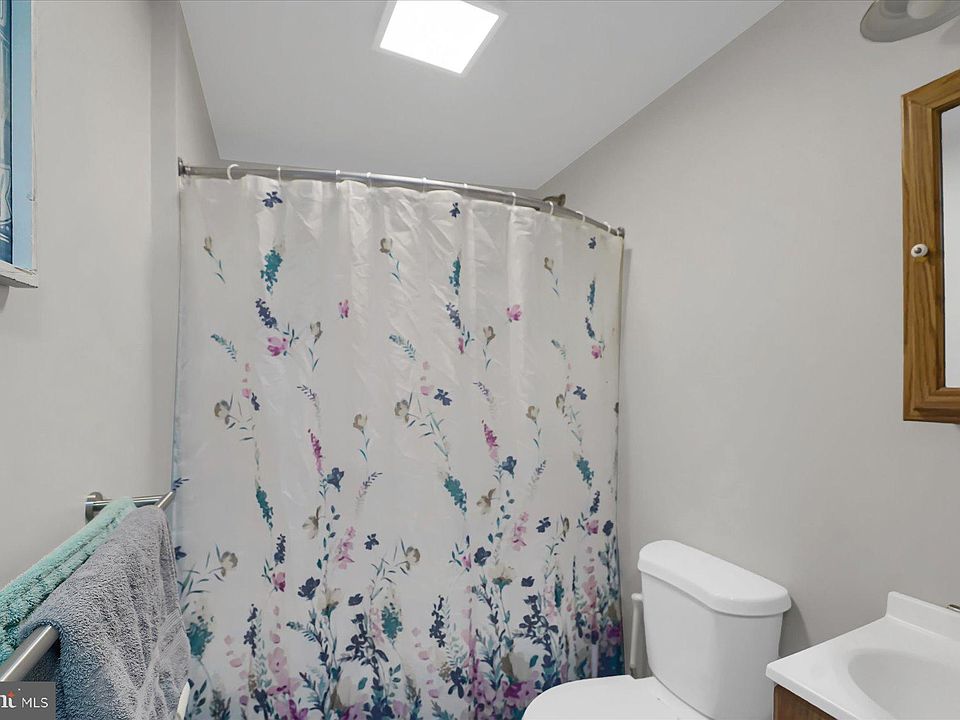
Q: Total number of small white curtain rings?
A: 11